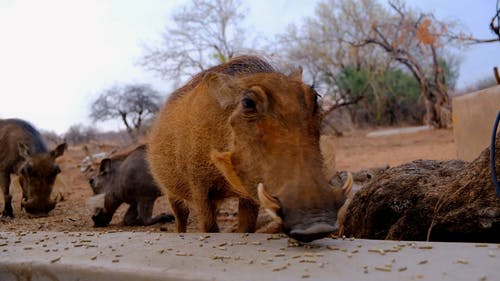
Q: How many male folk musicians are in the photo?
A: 0